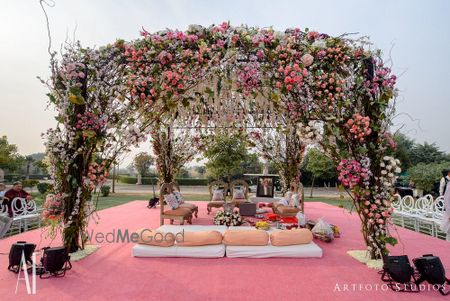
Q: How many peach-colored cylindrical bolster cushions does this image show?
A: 4